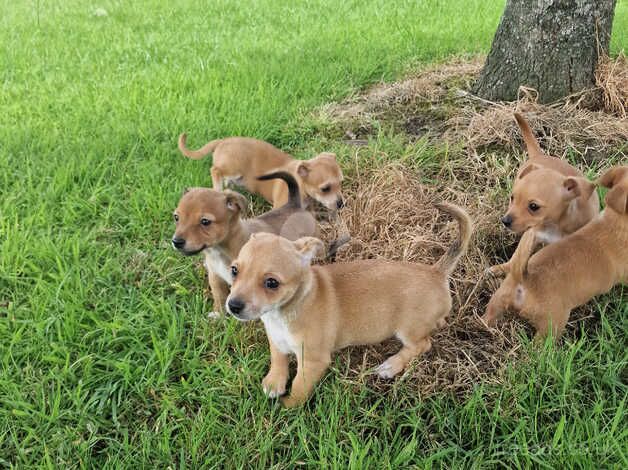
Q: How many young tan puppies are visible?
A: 5